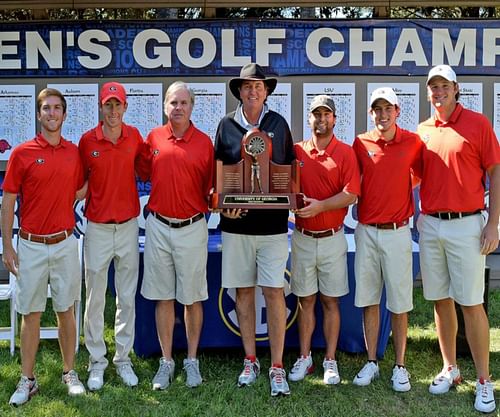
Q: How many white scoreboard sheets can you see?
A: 9